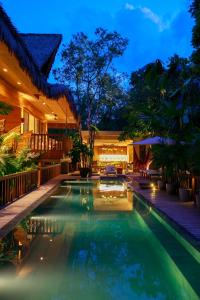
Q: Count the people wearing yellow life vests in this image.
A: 0